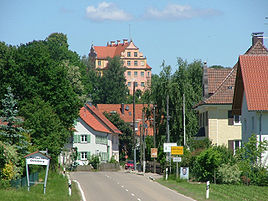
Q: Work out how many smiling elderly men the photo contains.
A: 0